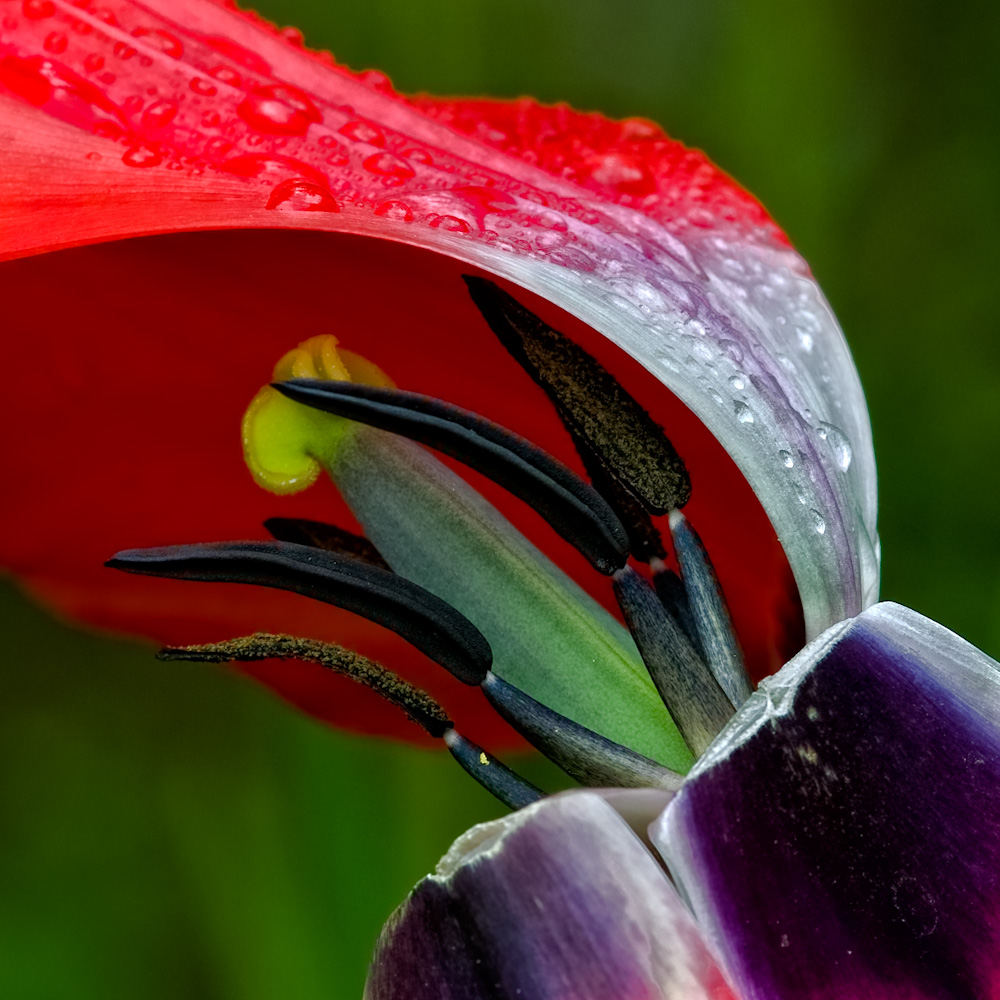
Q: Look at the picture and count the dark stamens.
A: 6